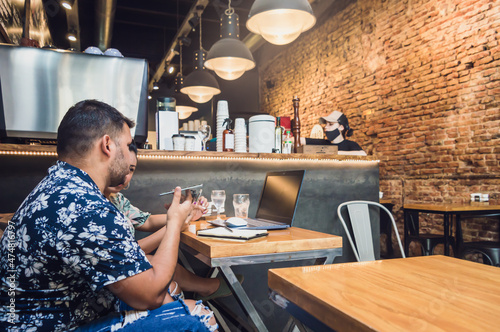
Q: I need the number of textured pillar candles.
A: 0